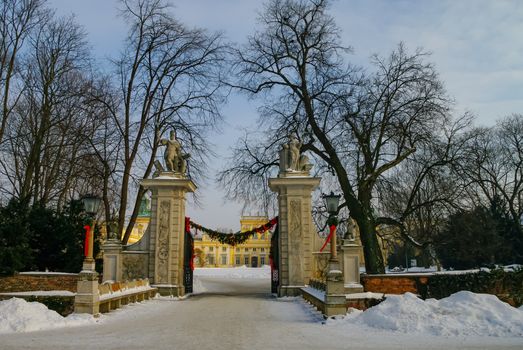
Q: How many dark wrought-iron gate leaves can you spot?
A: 2